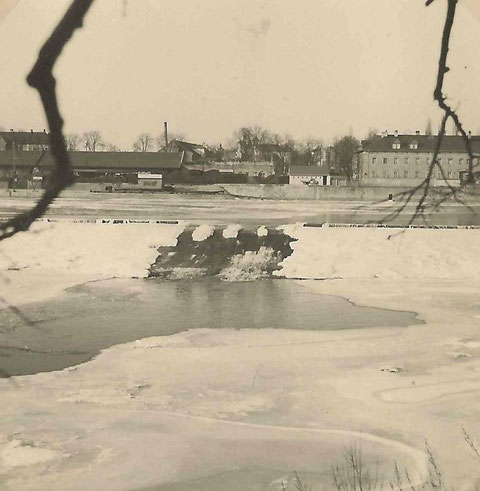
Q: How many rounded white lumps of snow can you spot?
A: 3